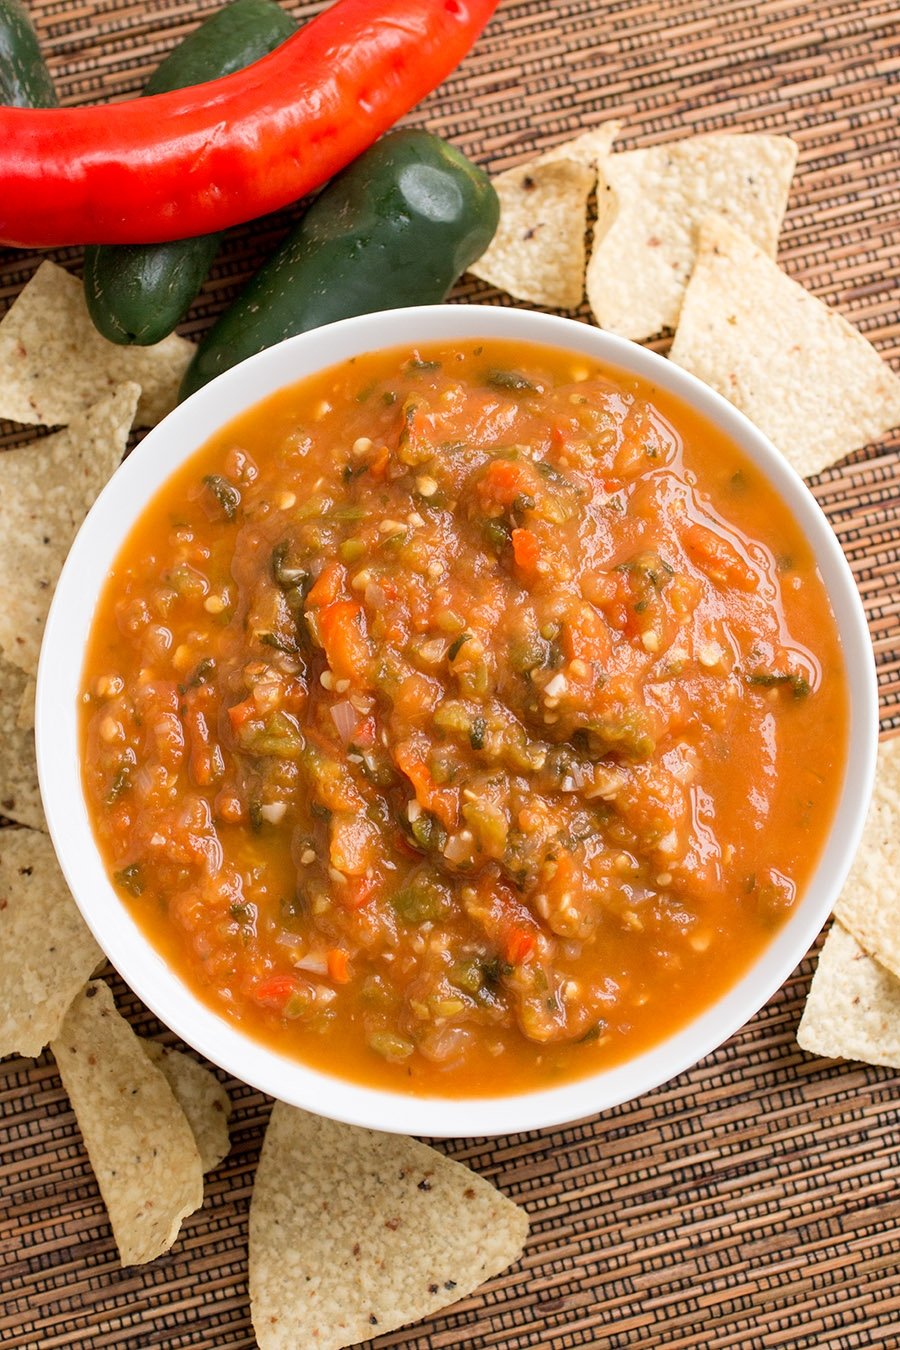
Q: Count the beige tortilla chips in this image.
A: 12